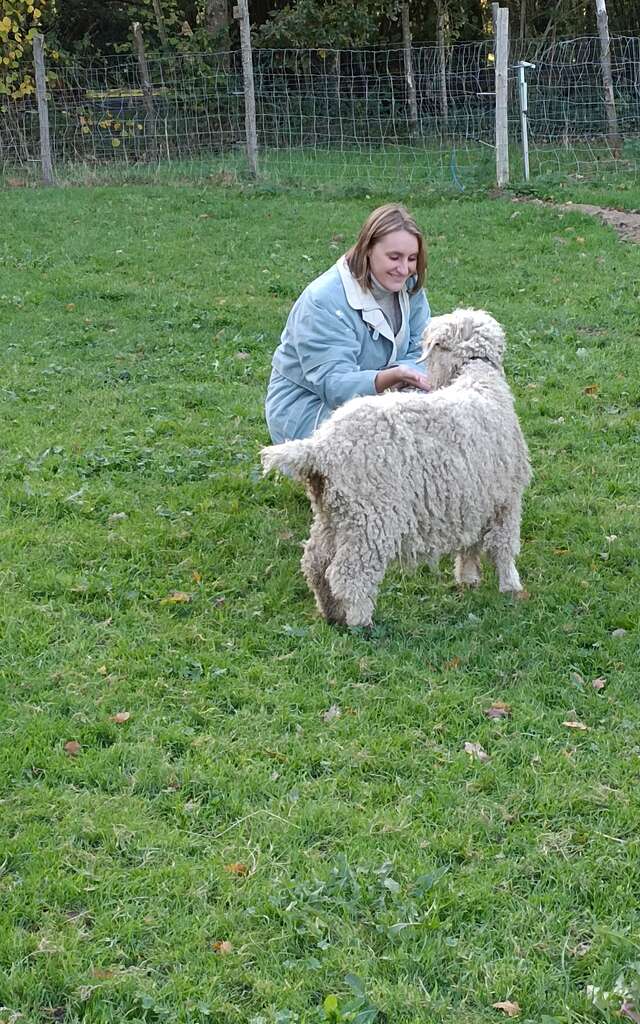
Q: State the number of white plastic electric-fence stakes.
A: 1